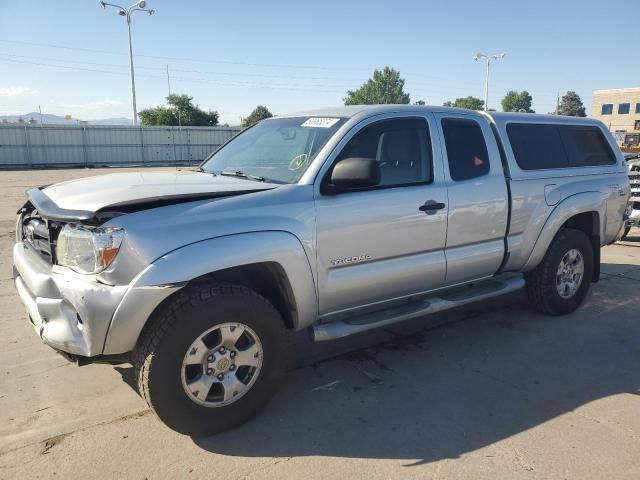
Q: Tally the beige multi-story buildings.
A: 1